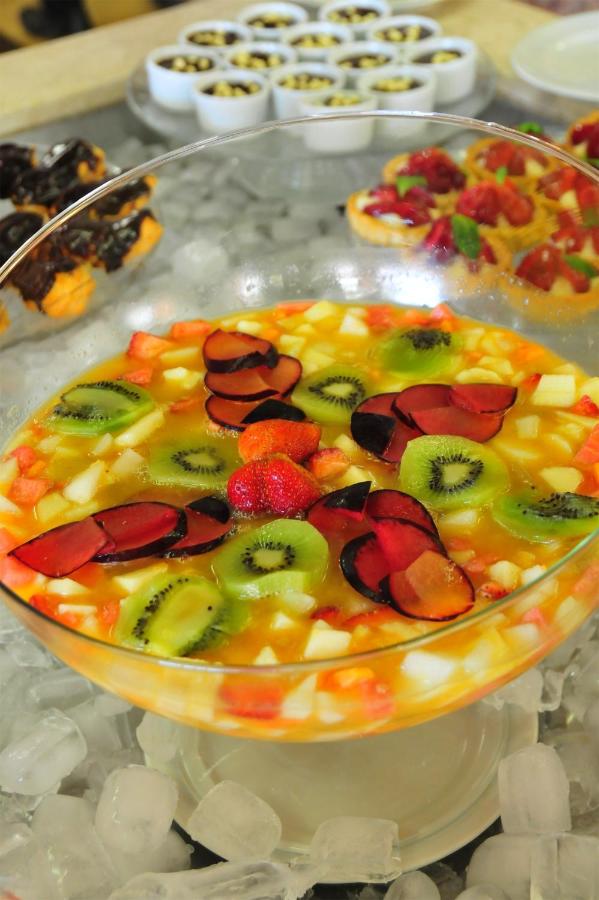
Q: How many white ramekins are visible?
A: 13